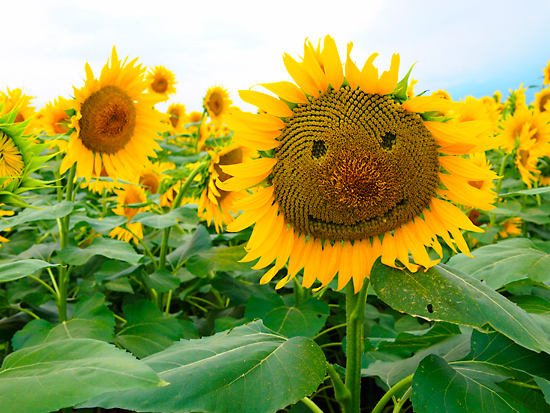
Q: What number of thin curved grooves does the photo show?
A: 1